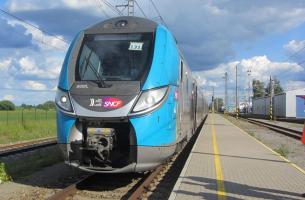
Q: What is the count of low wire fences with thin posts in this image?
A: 1